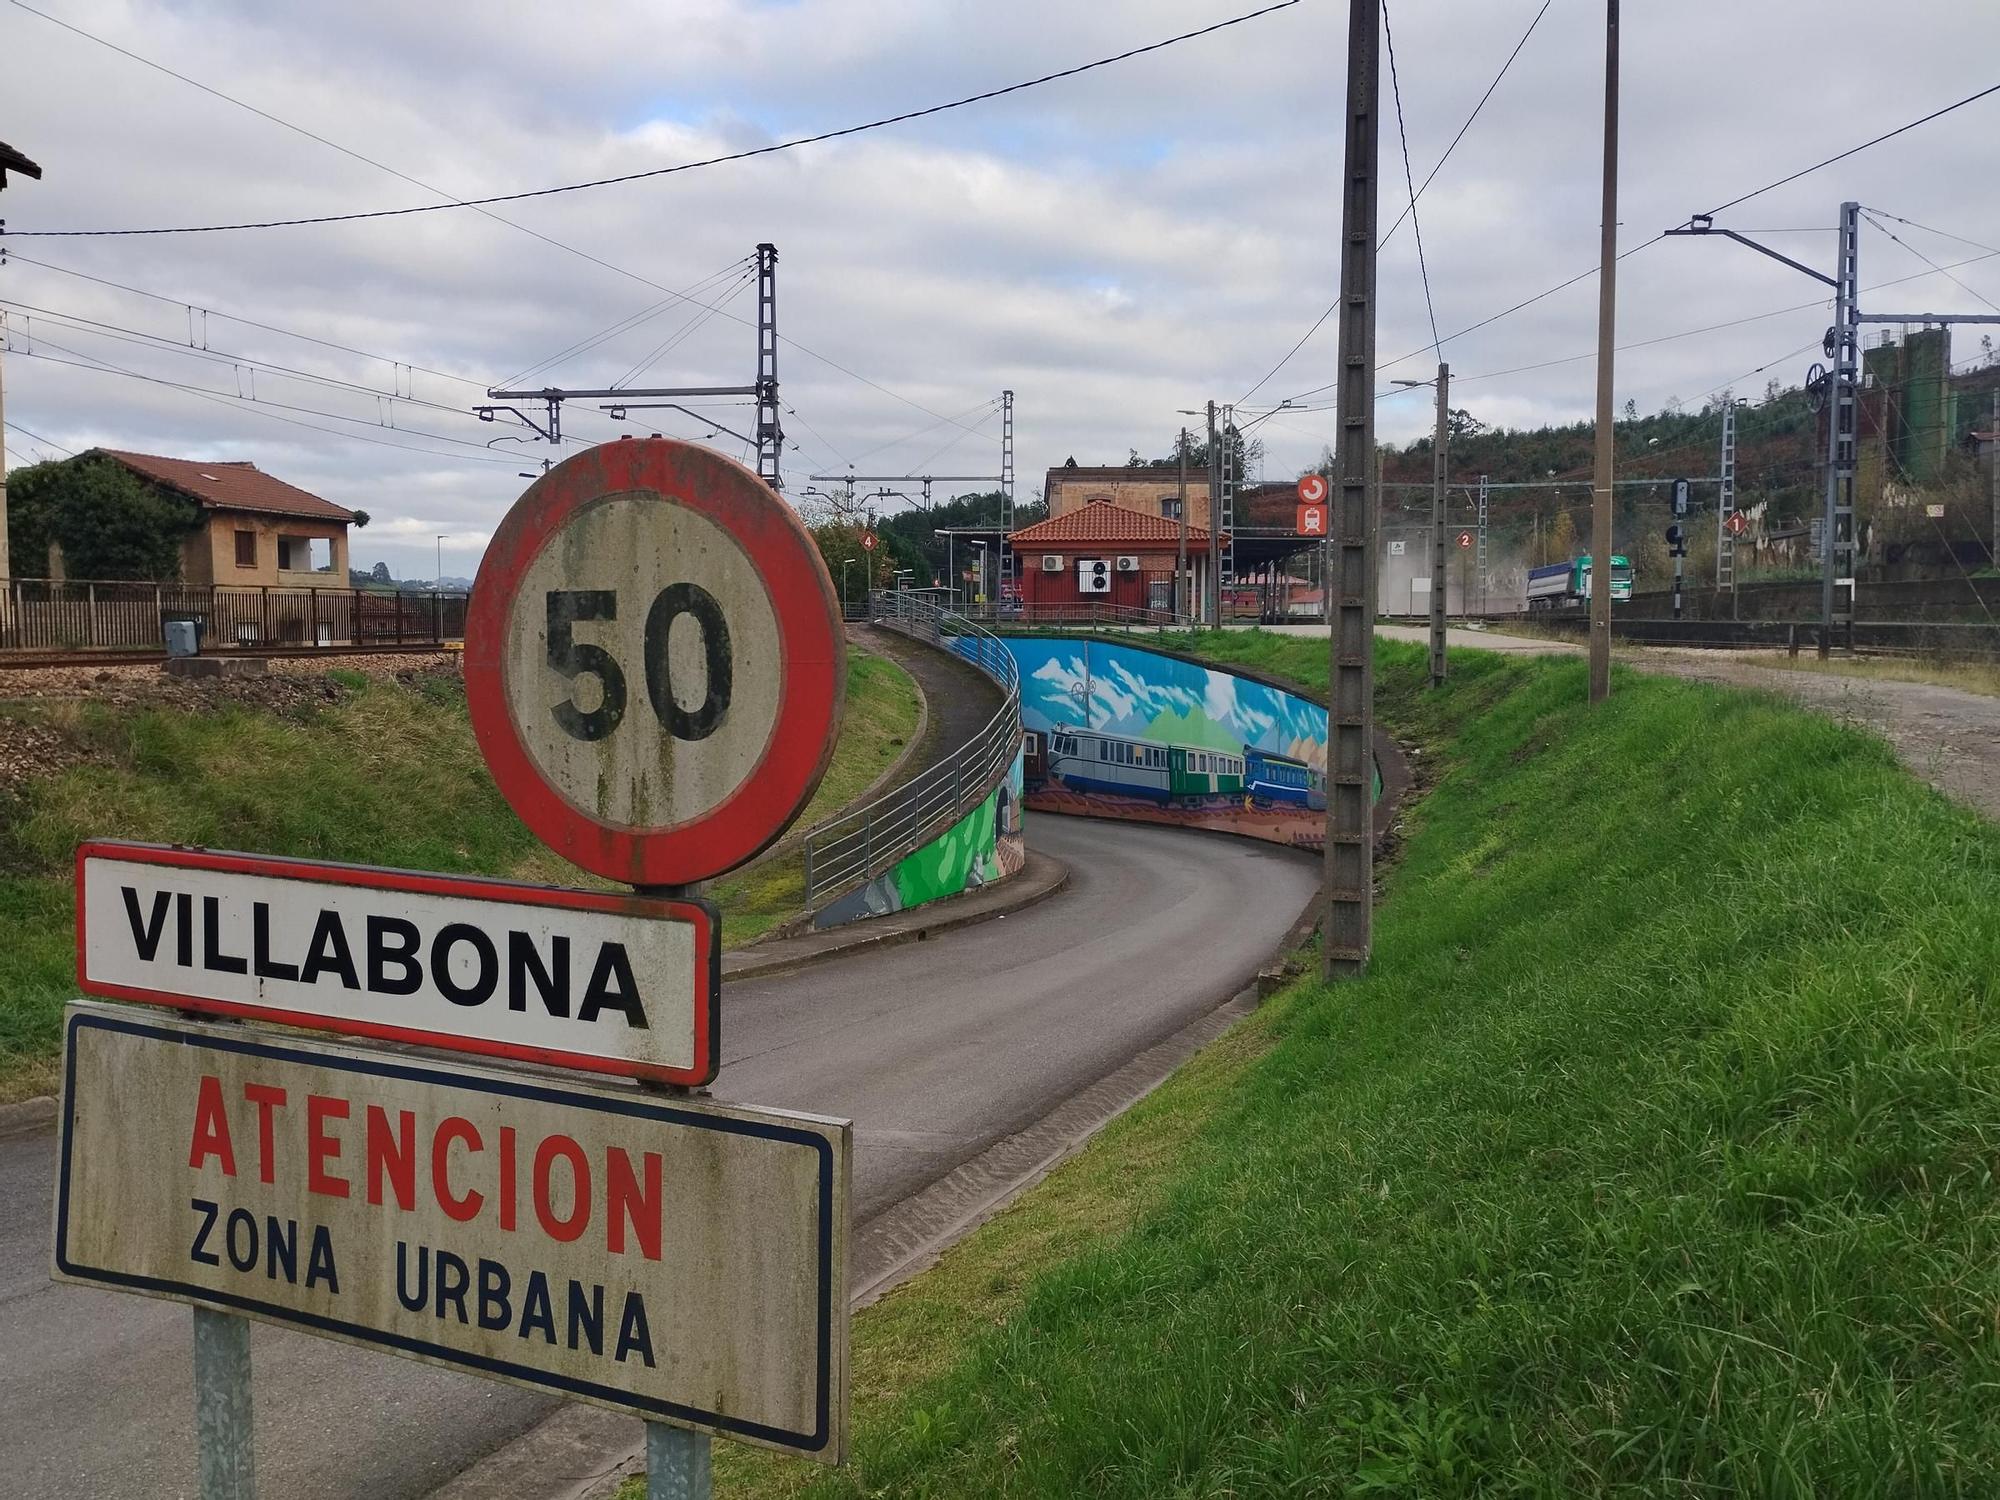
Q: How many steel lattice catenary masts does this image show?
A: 6